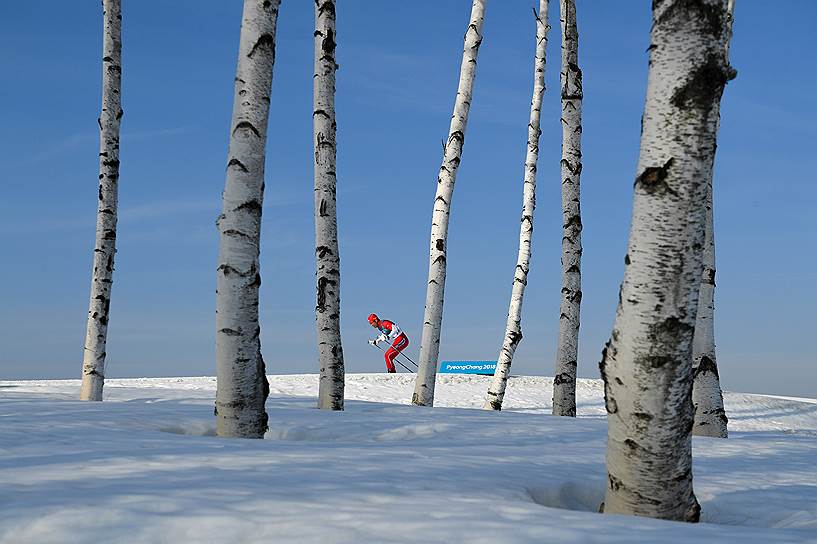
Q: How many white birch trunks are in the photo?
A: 8